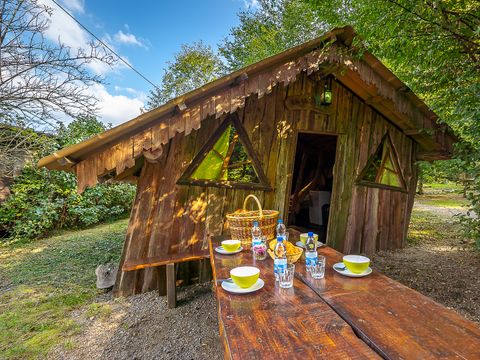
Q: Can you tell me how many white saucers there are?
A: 4